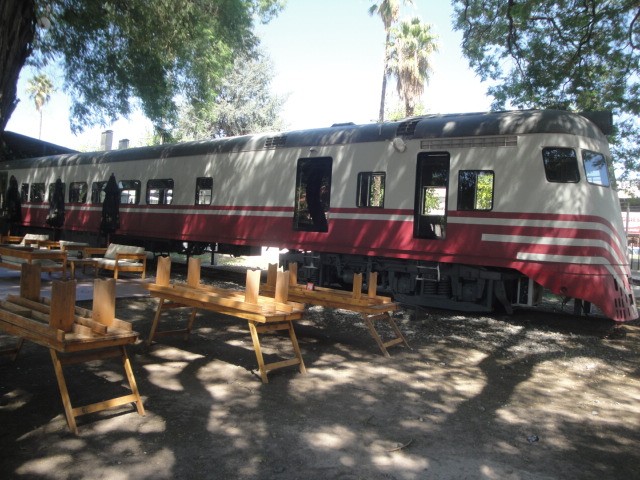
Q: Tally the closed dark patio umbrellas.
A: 3